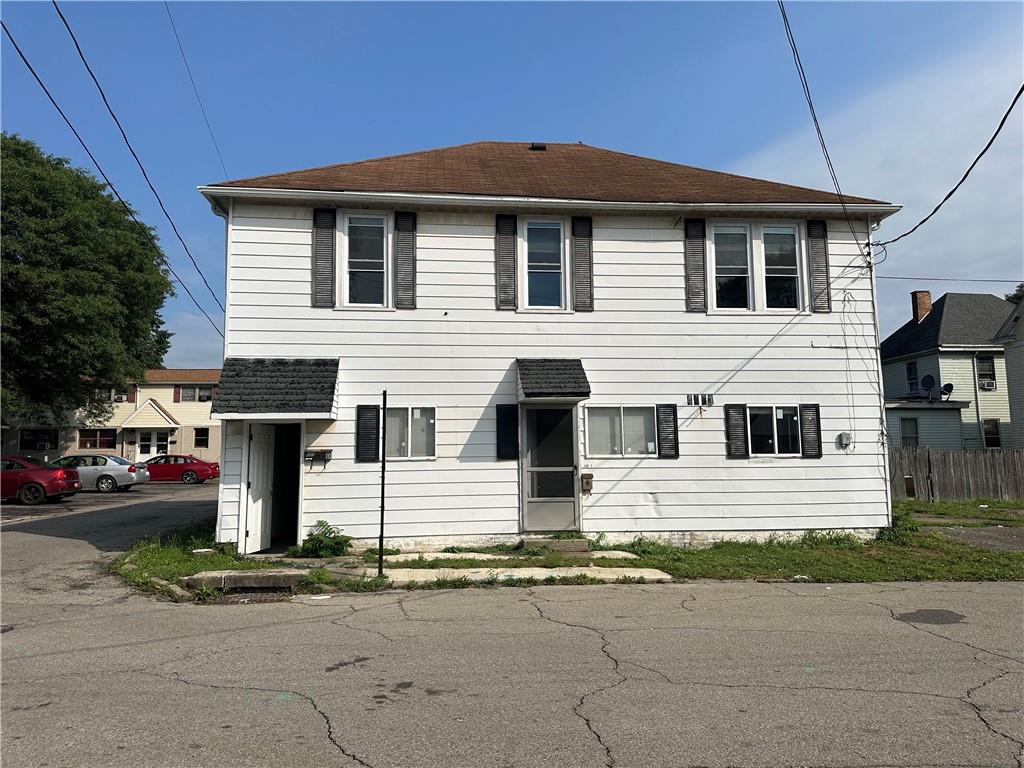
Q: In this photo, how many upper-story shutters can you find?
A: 6